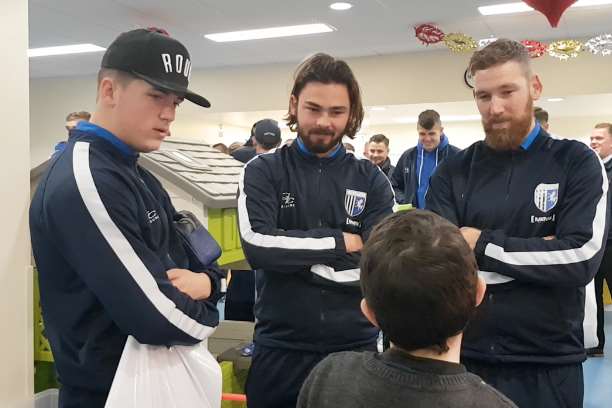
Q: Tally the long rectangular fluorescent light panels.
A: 3